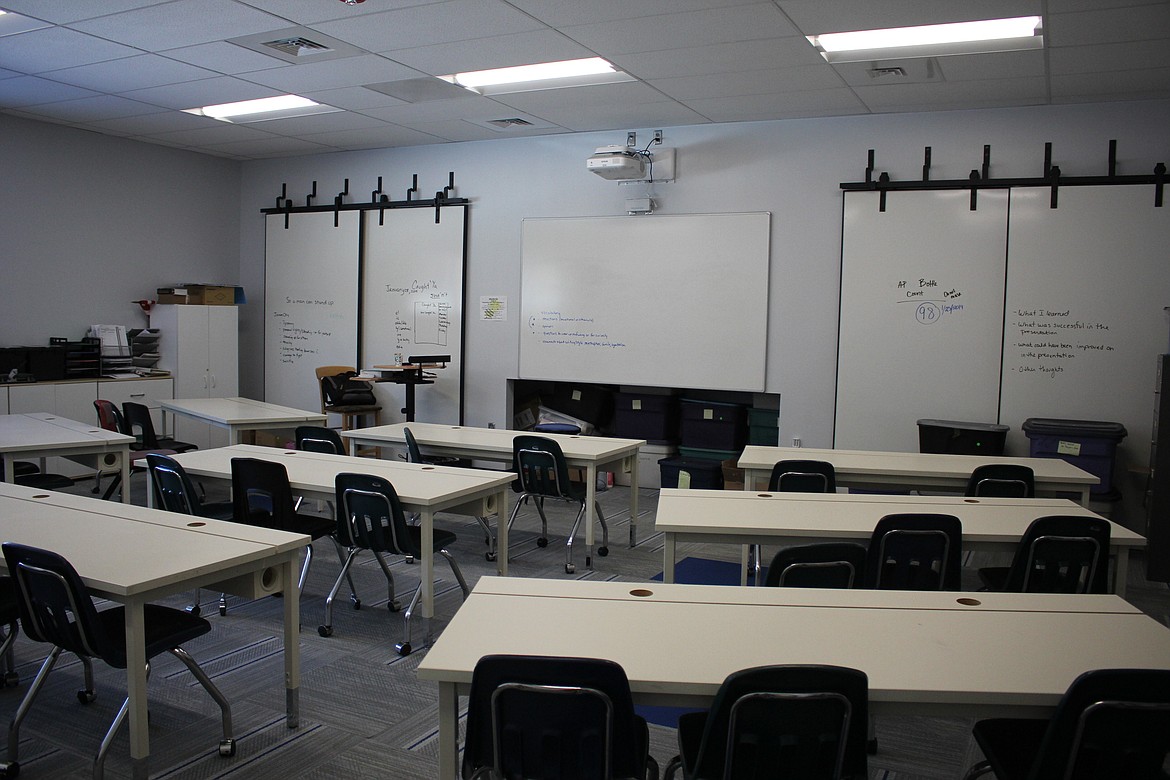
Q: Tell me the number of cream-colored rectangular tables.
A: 8